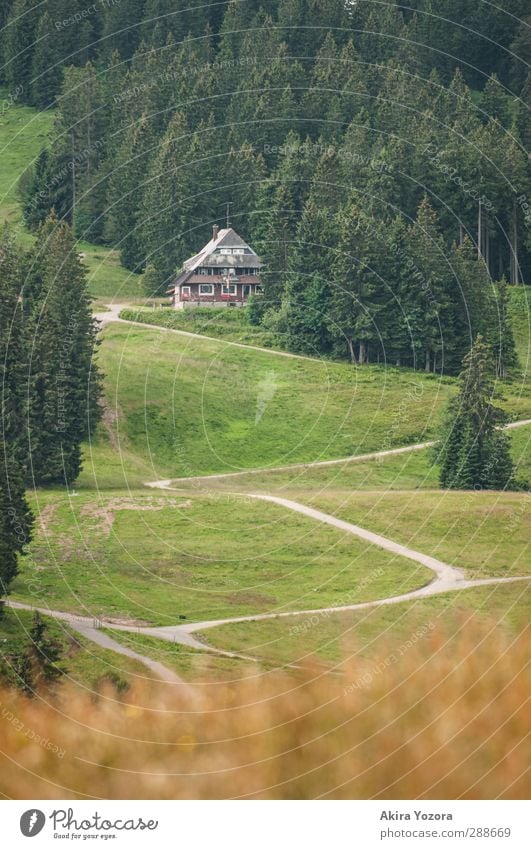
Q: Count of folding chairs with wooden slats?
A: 0